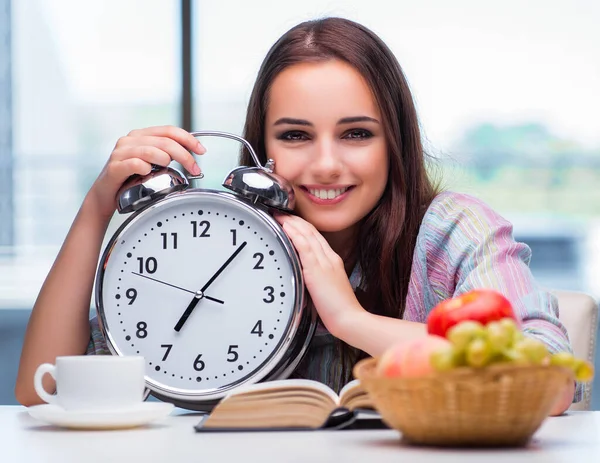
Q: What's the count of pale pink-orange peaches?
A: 1